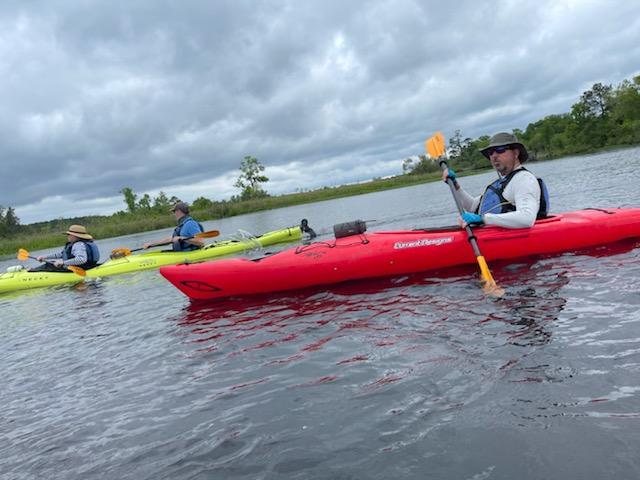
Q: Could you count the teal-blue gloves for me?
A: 2